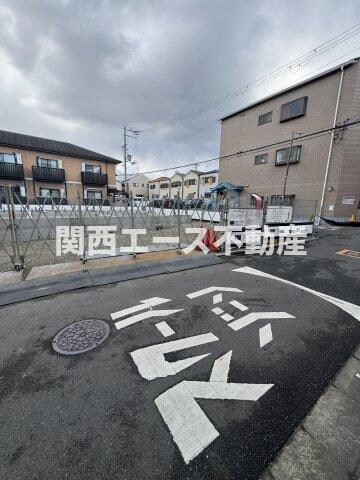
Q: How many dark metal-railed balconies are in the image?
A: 3